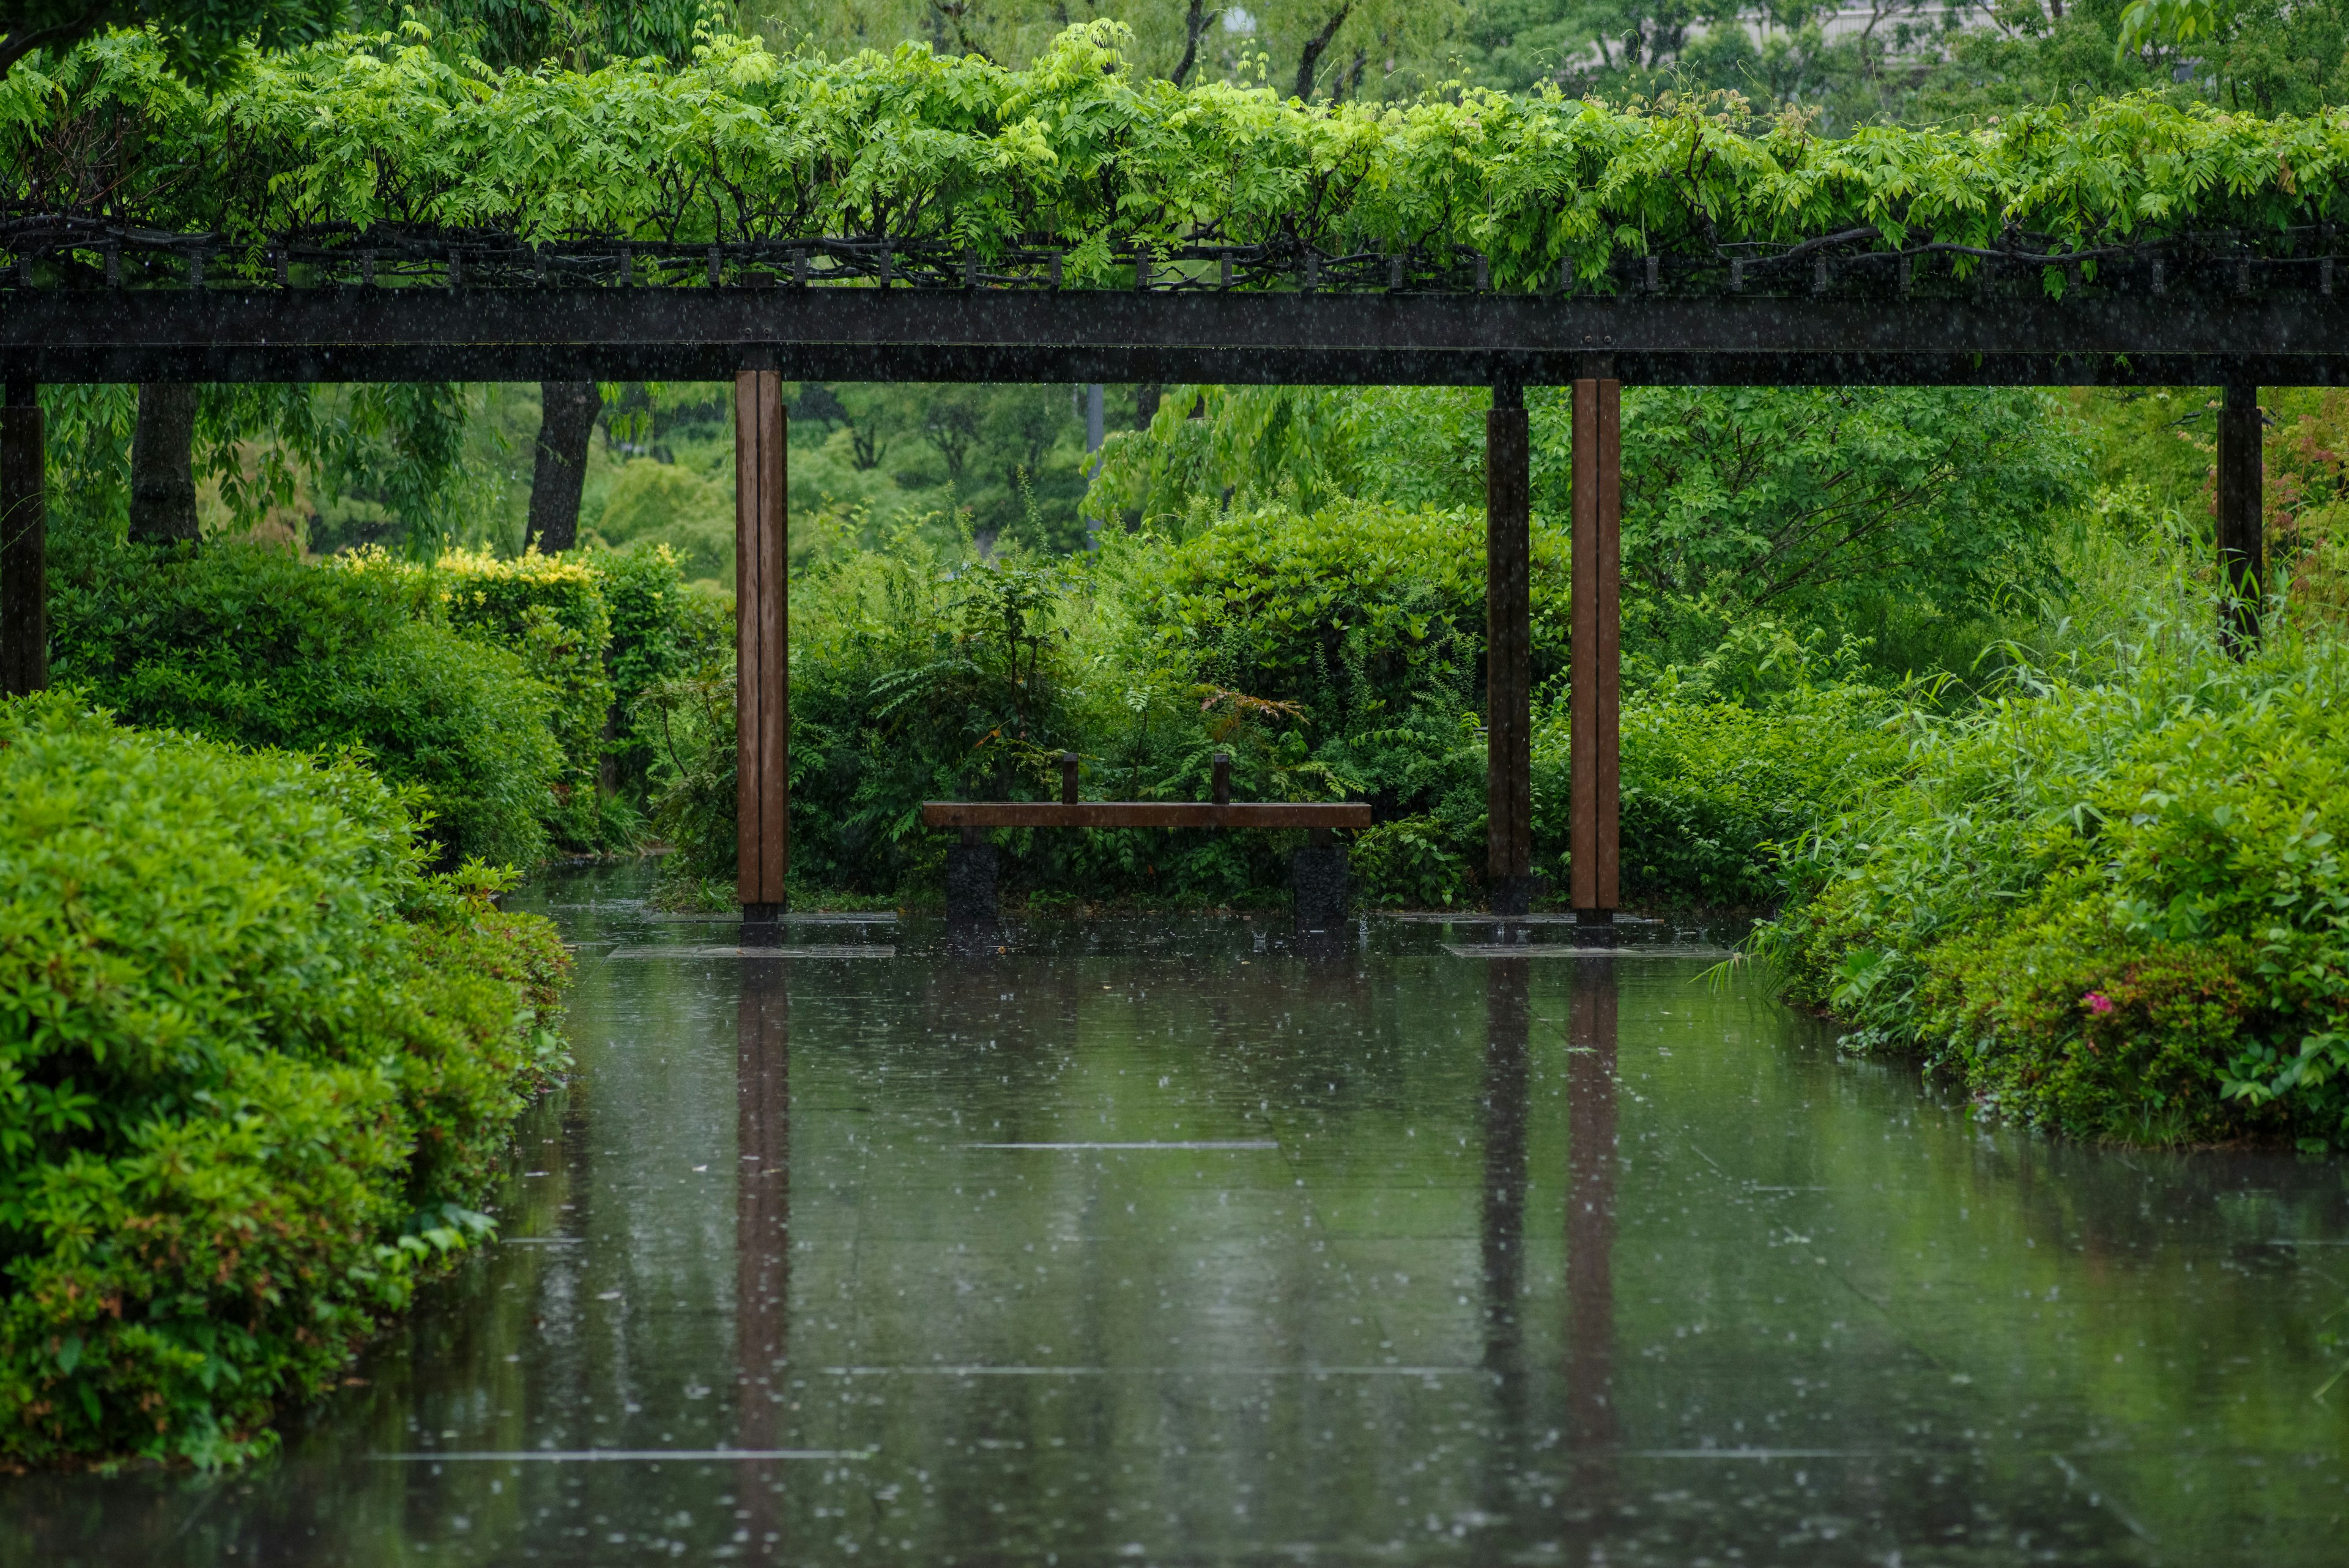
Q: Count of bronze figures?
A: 0